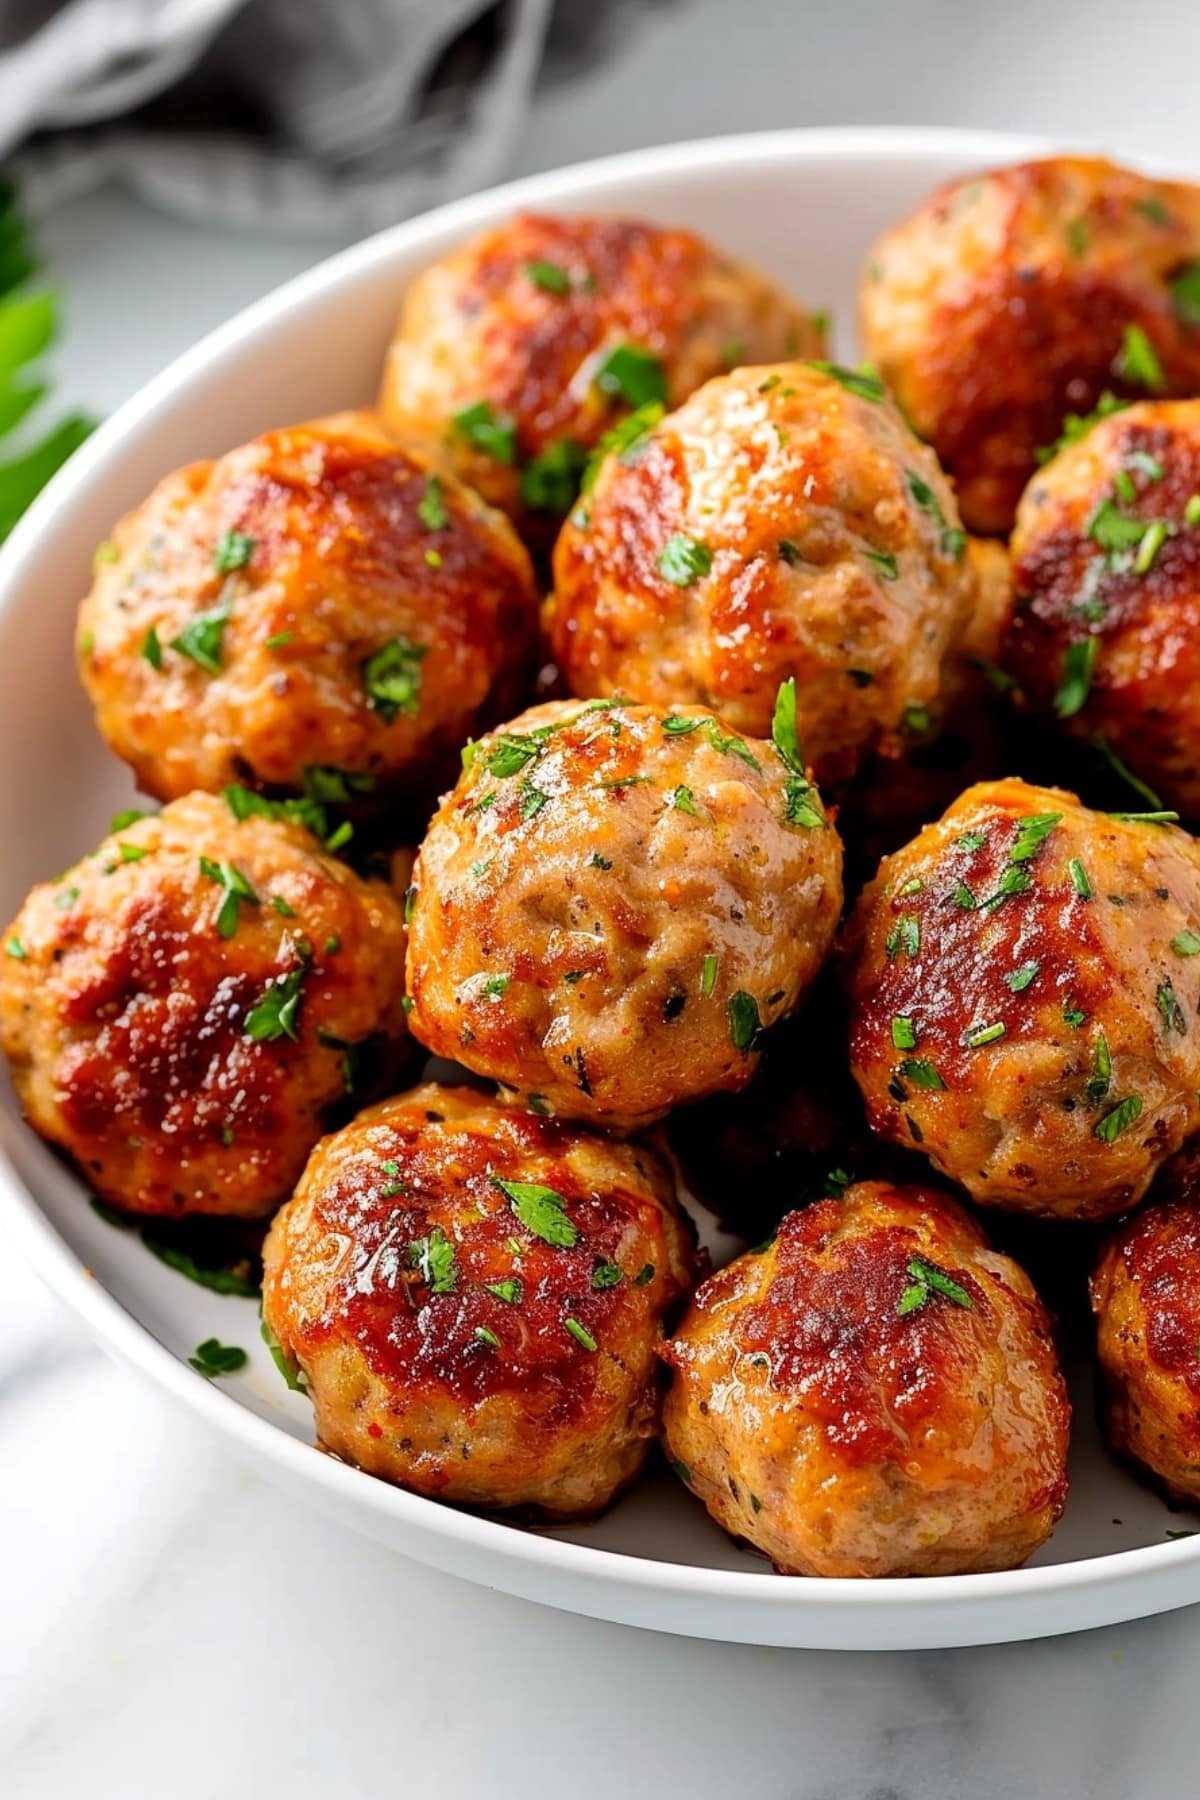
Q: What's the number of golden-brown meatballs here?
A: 11